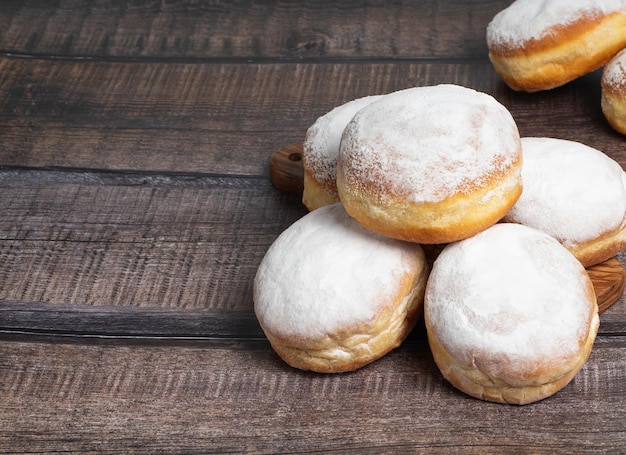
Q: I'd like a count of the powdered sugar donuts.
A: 7